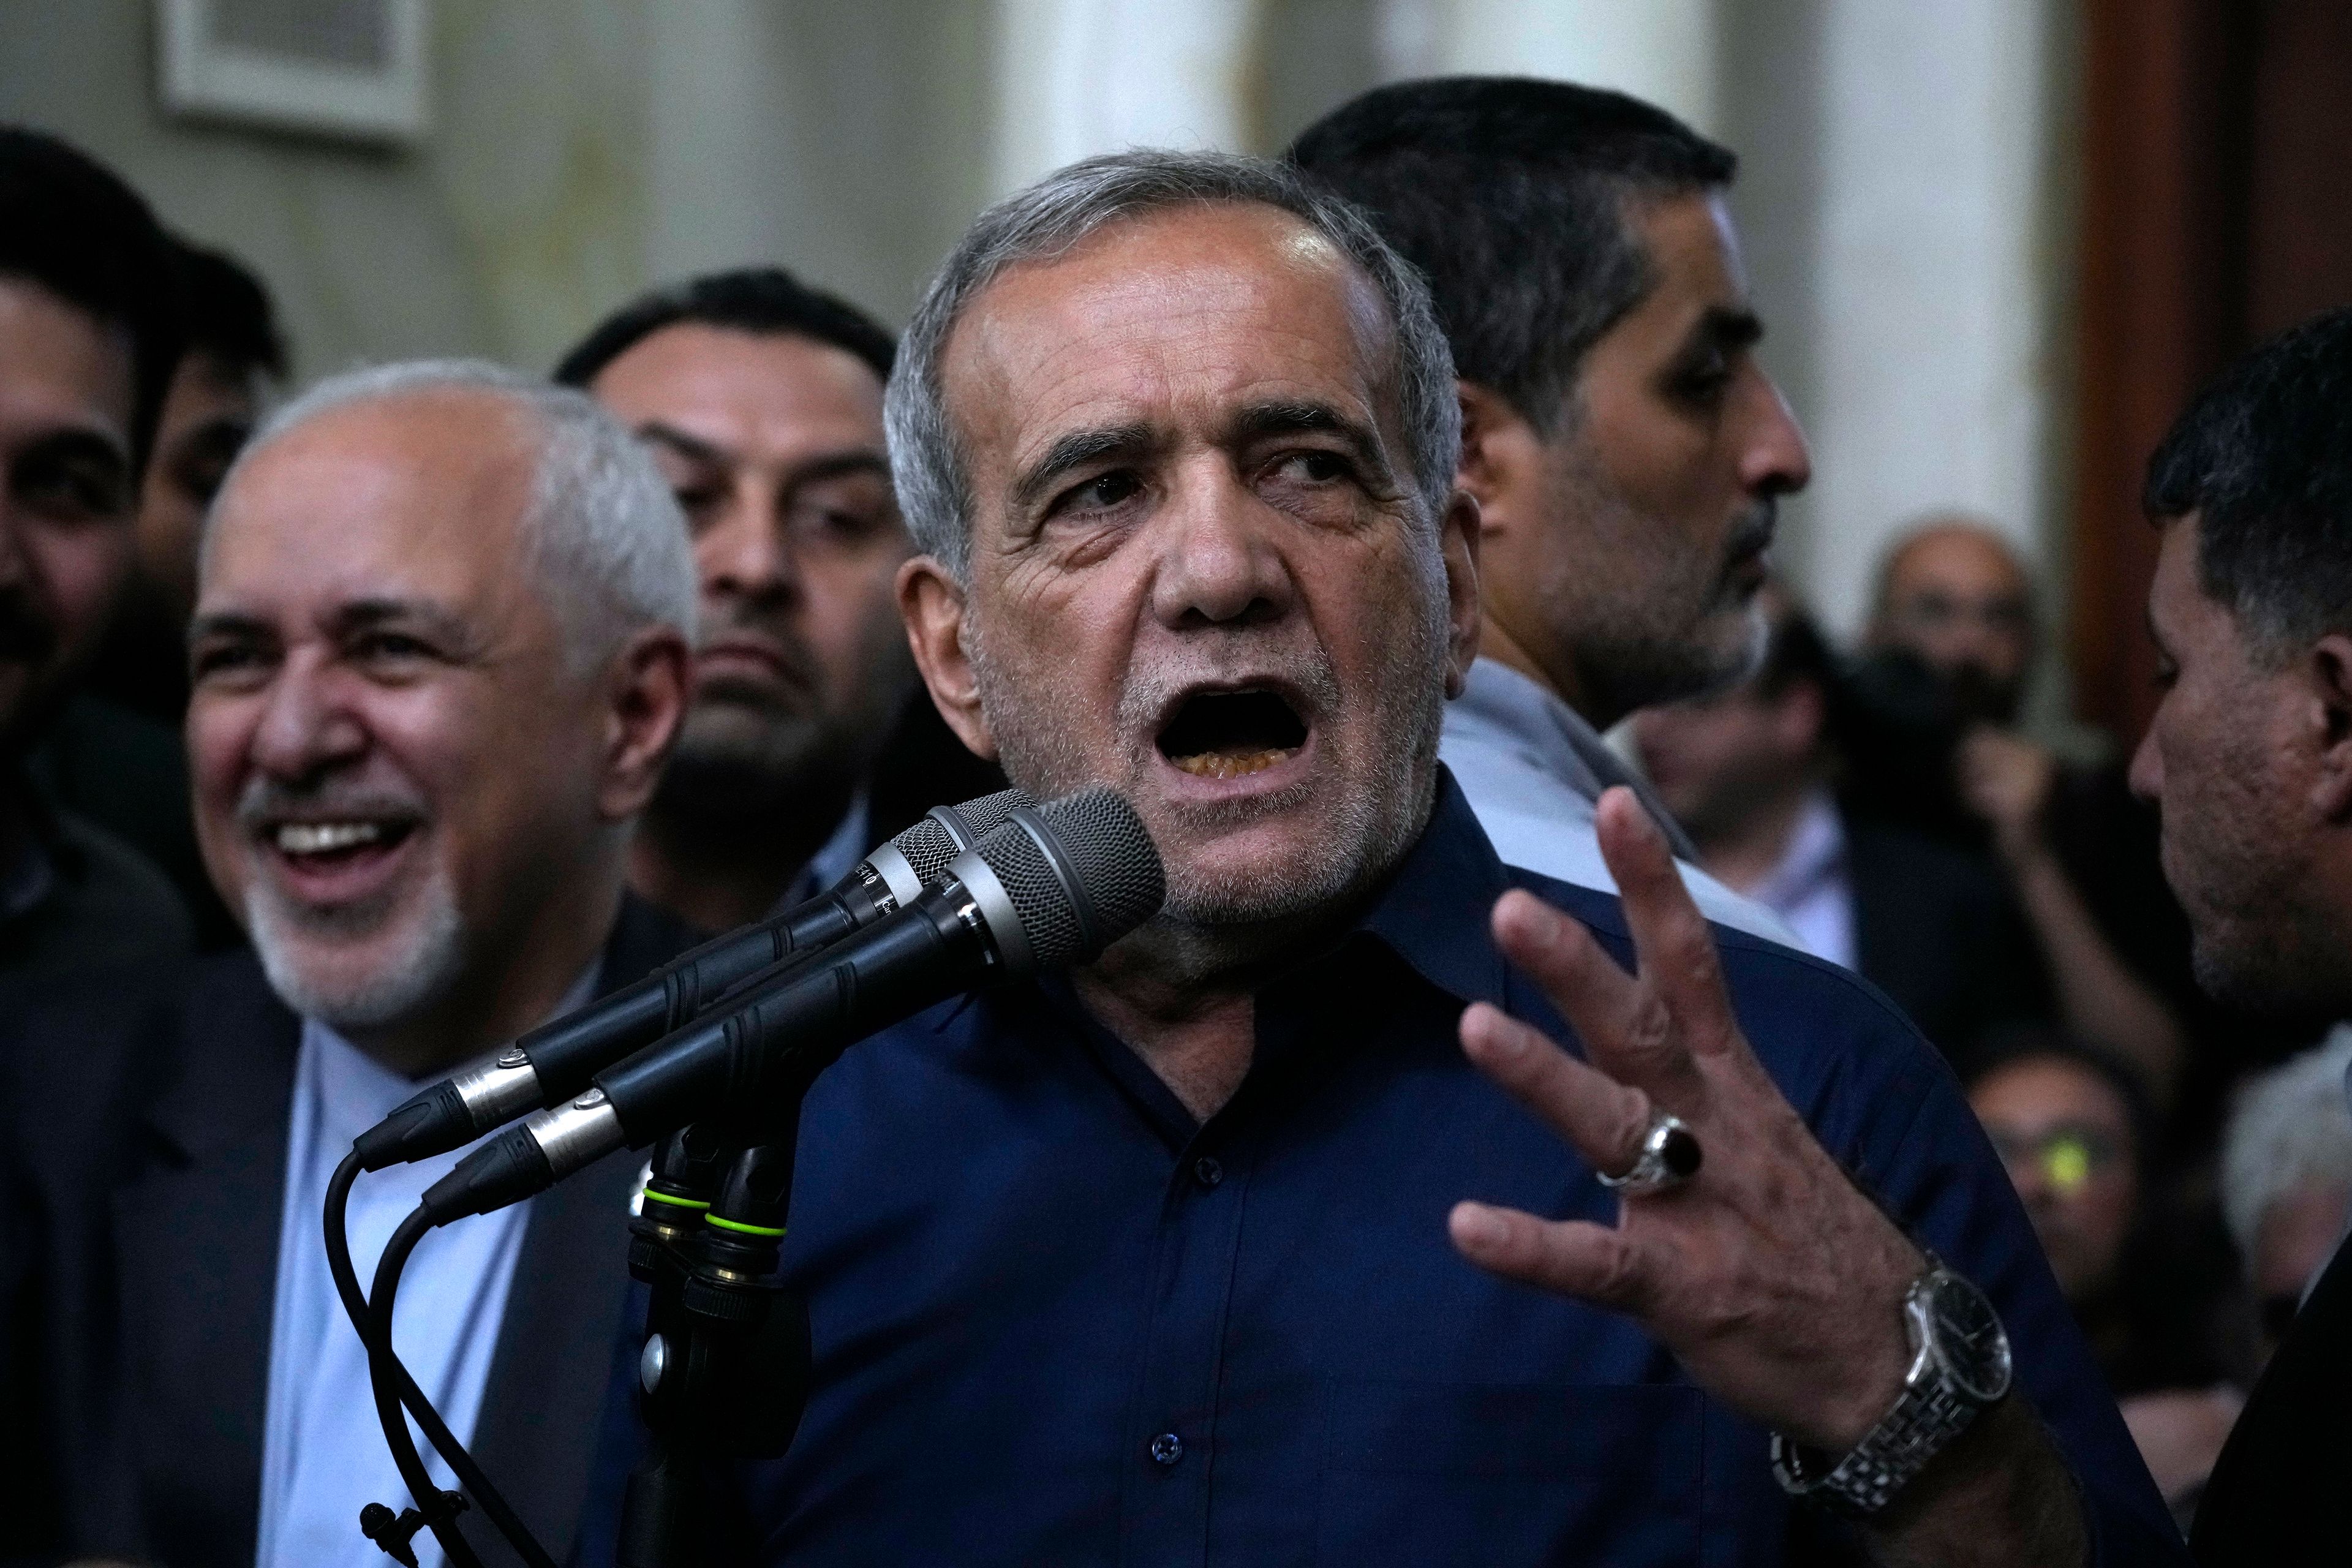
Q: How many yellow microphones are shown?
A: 0